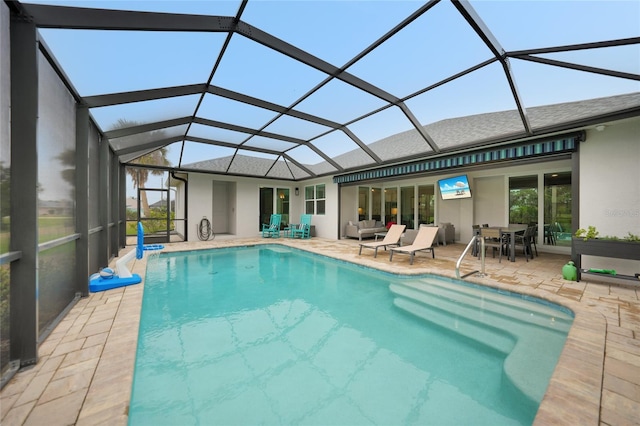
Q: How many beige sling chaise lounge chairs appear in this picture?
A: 2